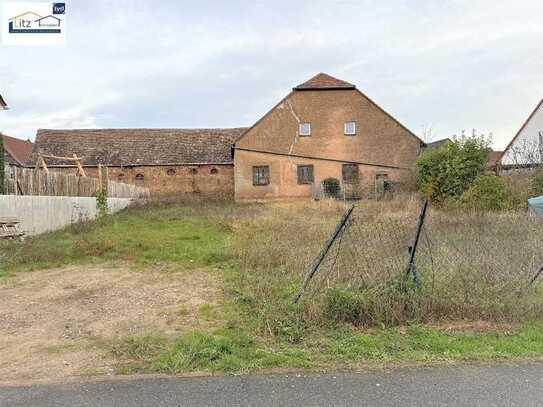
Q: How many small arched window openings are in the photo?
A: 5